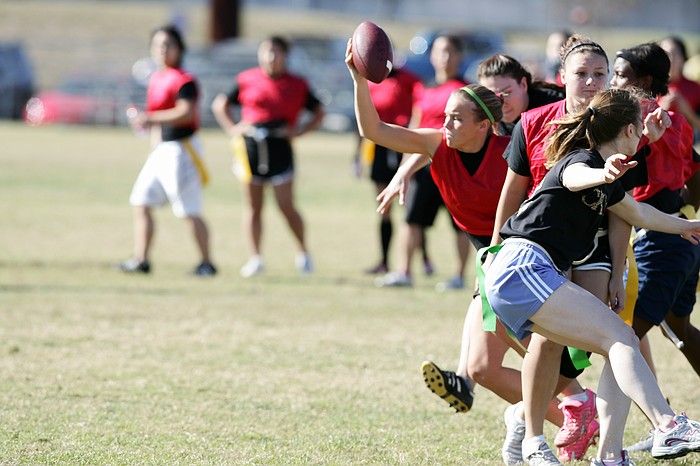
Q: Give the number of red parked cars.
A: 1